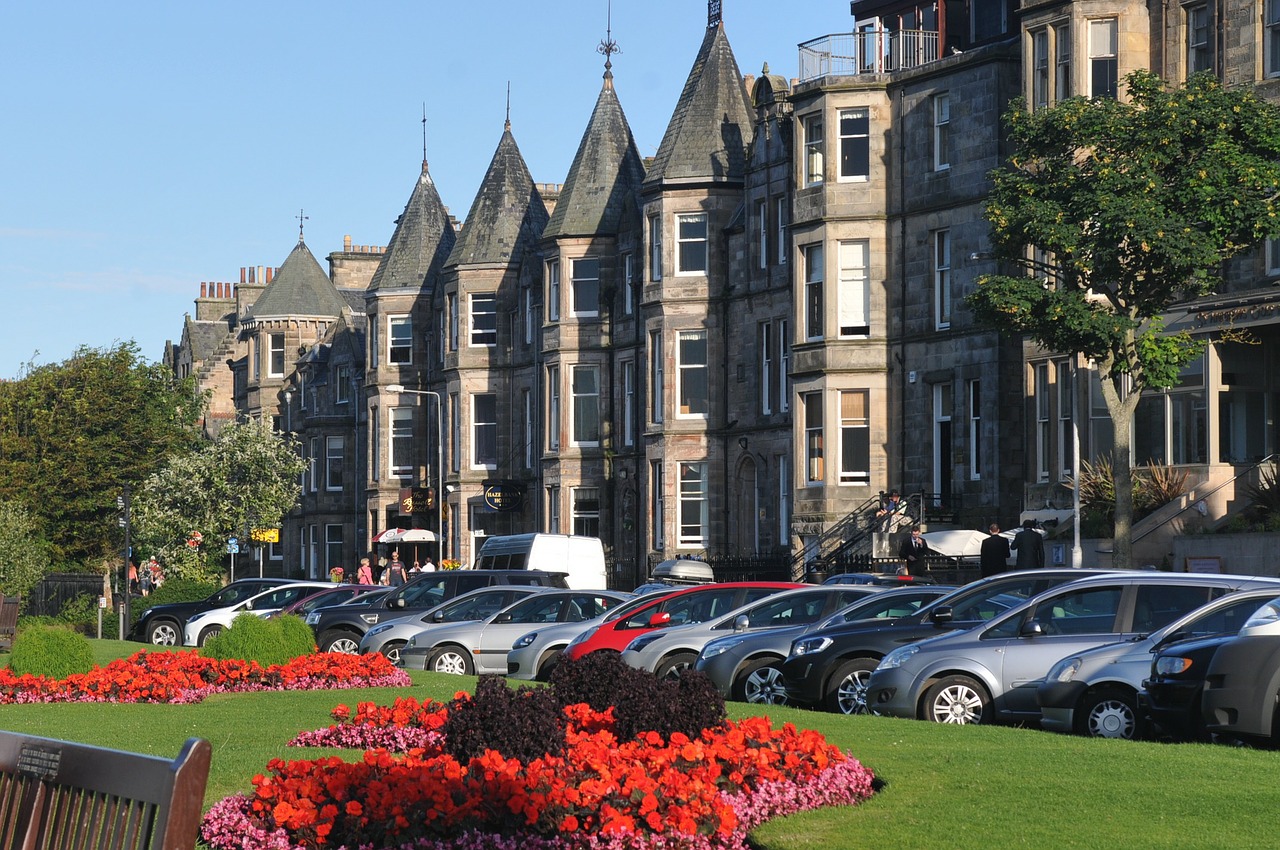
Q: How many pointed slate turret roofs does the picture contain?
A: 5